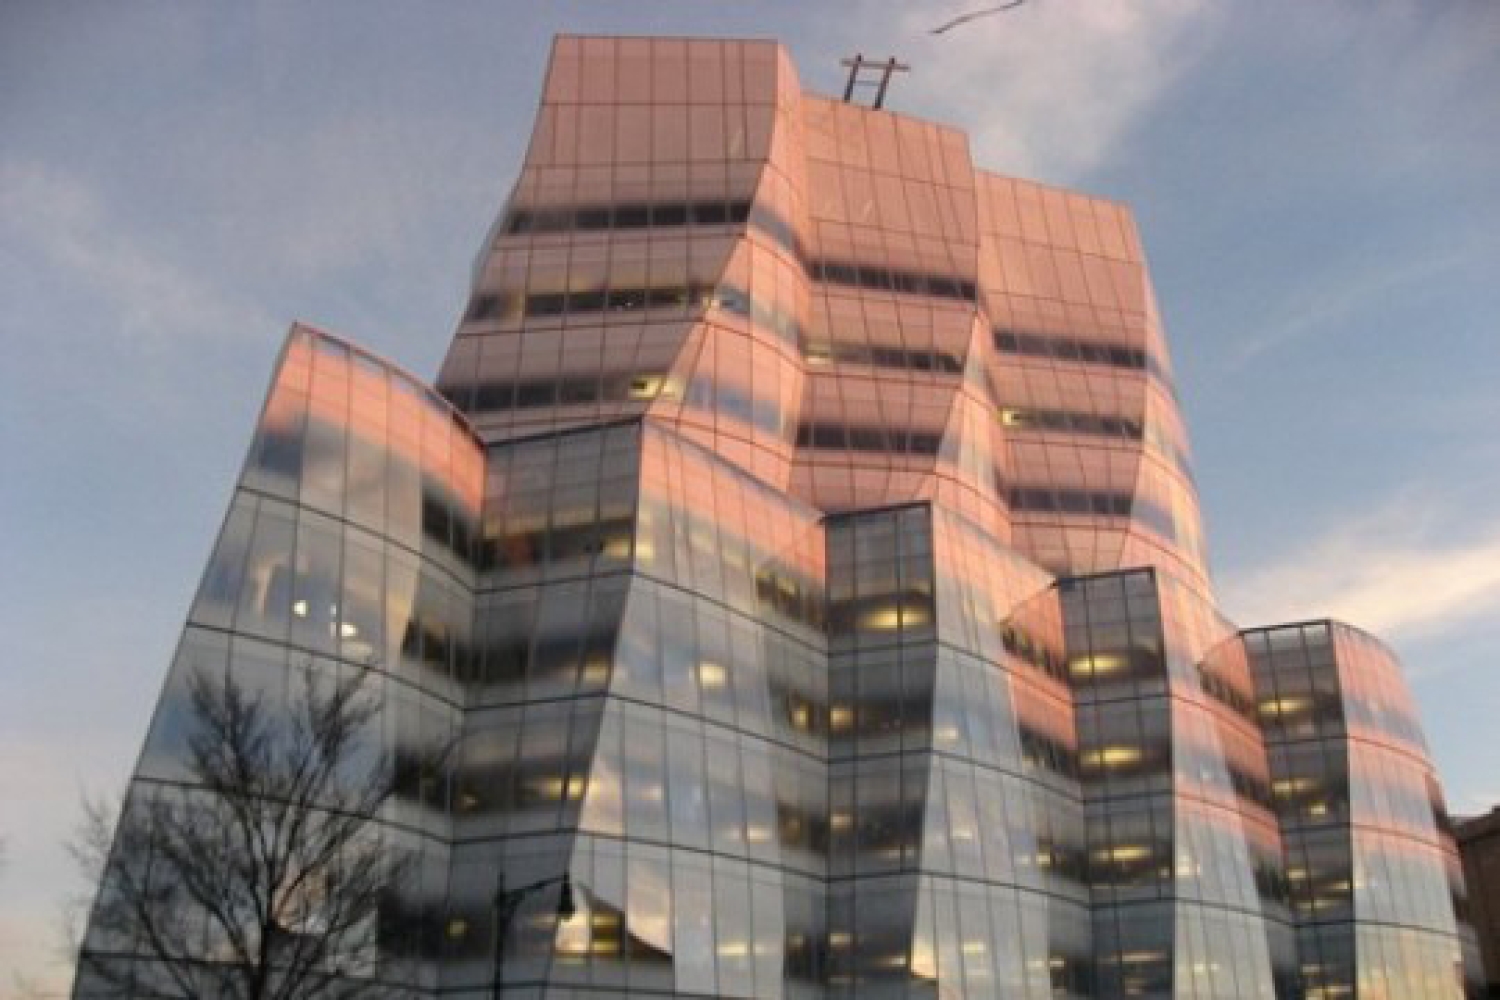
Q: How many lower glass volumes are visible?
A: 5